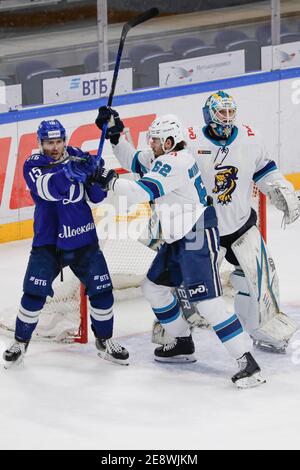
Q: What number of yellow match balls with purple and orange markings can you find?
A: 0